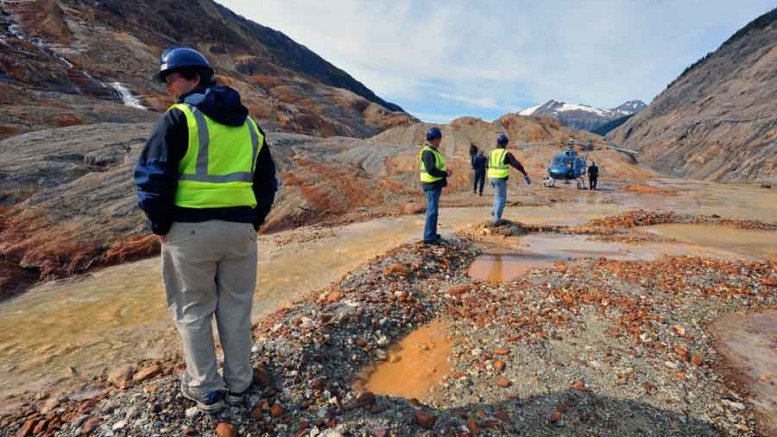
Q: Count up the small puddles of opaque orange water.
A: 1